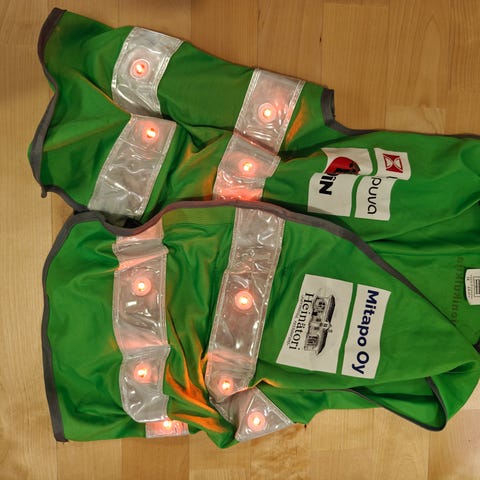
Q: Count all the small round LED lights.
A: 10